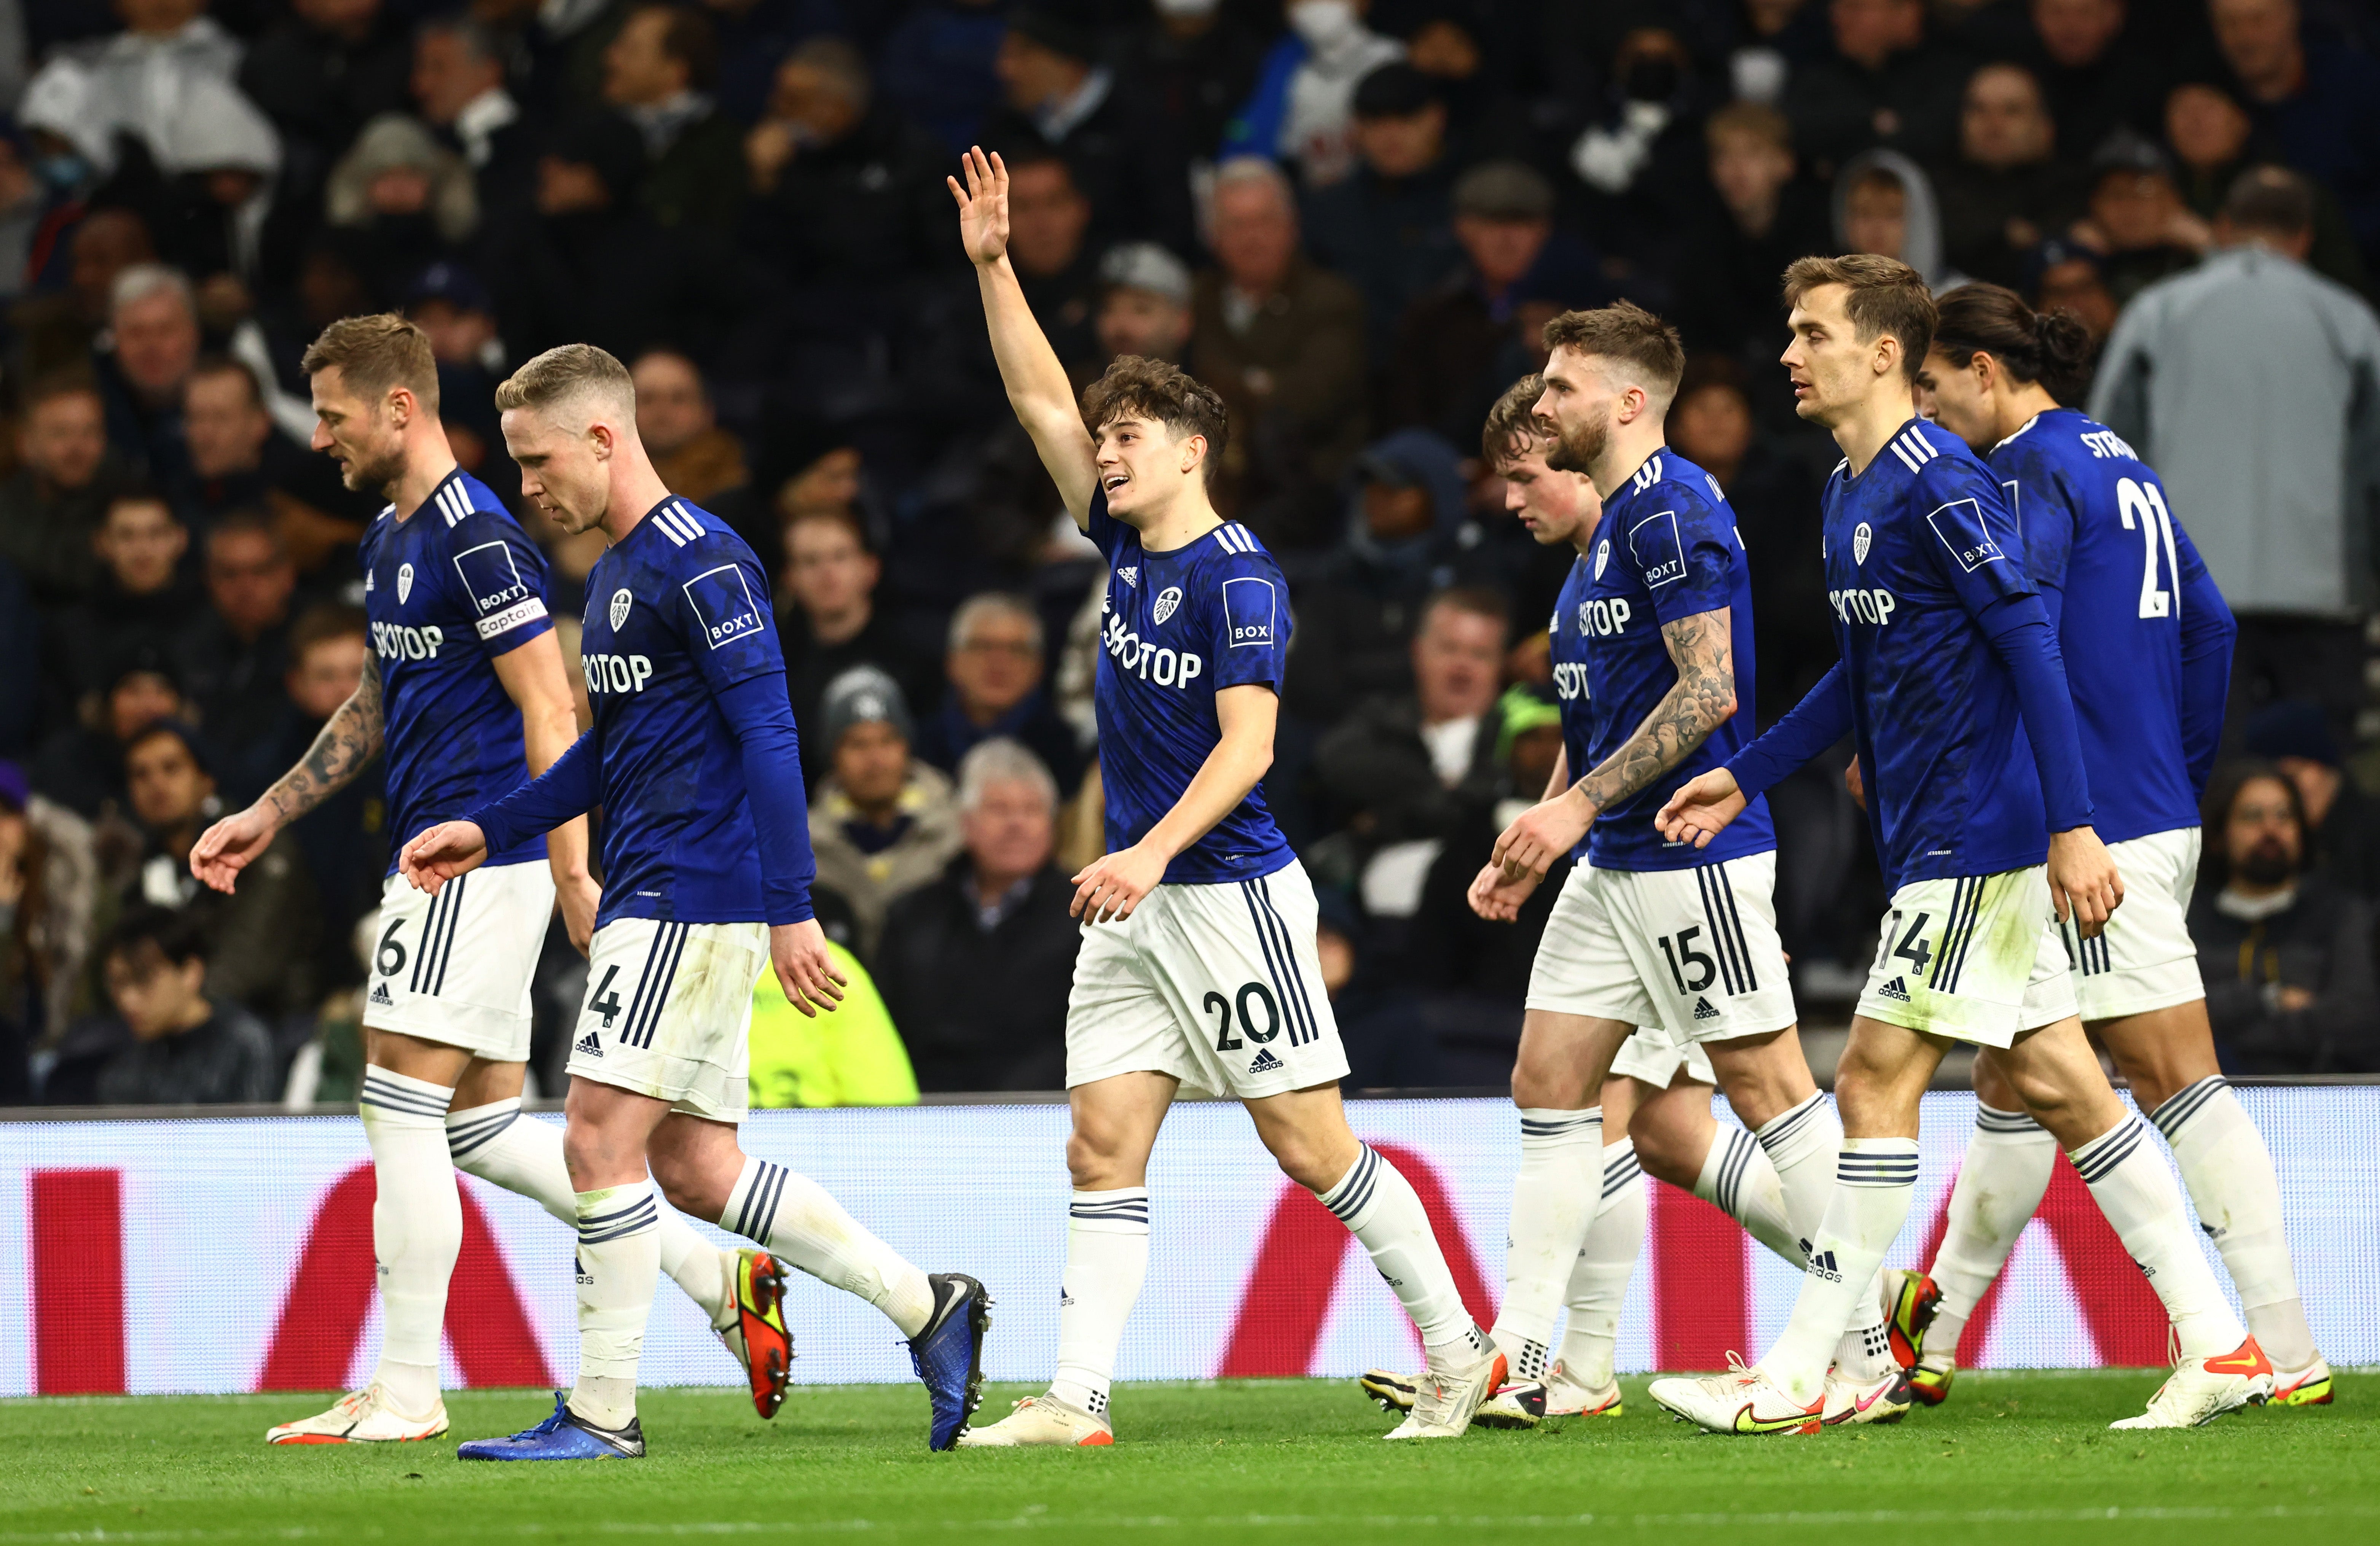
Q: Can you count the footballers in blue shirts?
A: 7